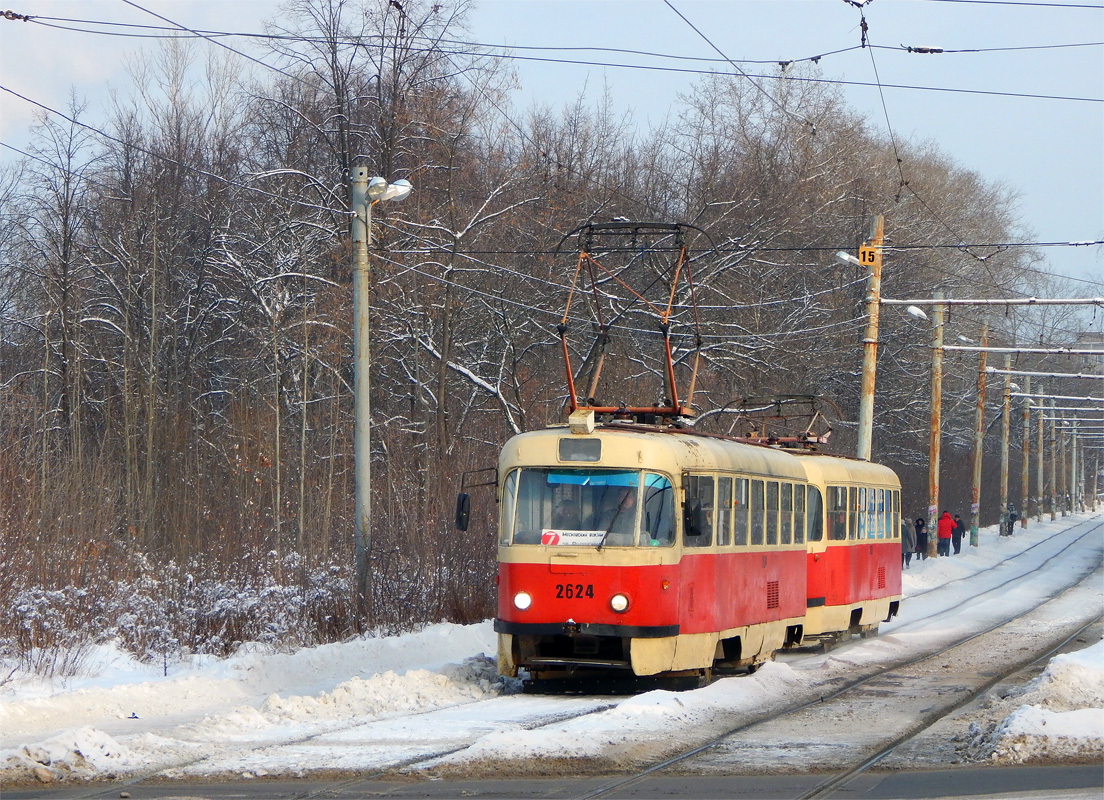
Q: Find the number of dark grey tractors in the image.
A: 0